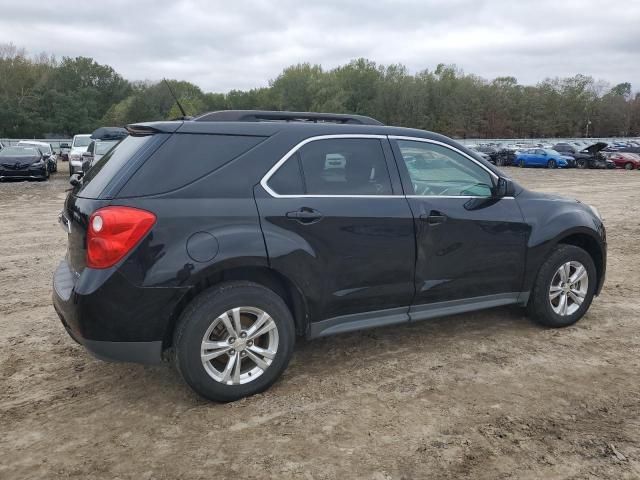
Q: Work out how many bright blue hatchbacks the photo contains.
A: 1